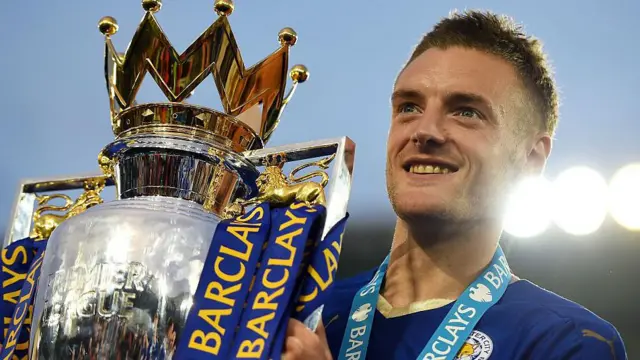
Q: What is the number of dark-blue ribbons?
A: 5